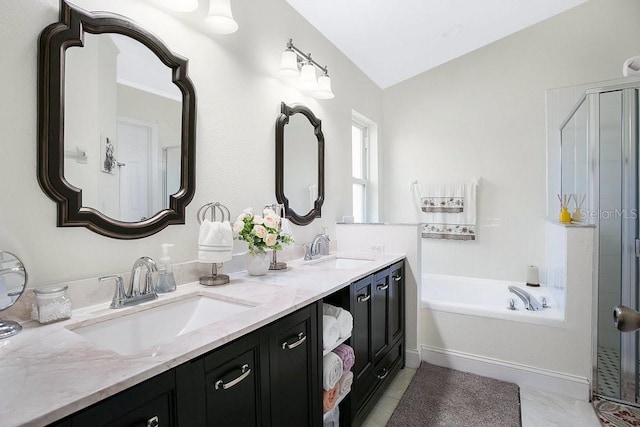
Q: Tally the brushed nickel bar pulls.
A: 7